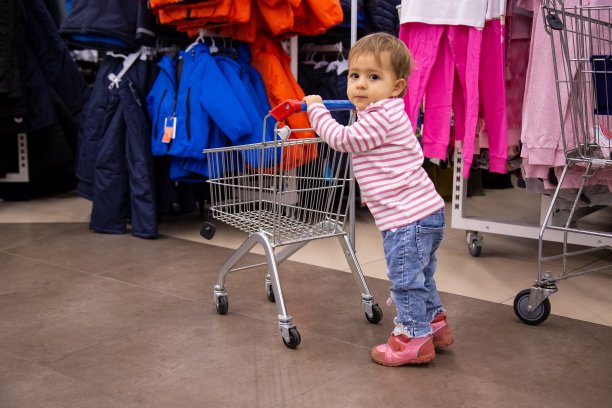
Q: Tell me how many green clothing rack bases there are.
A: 0